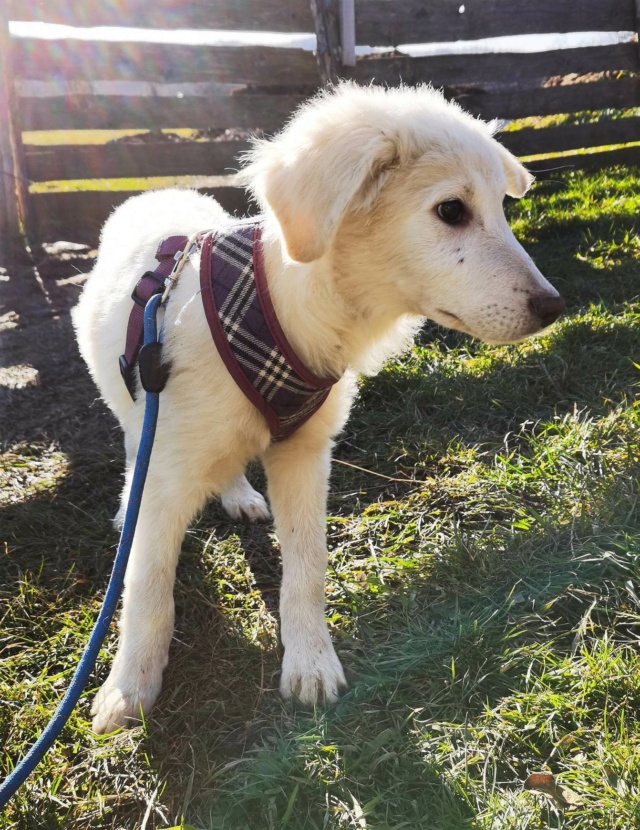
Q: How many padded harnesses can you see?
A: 1